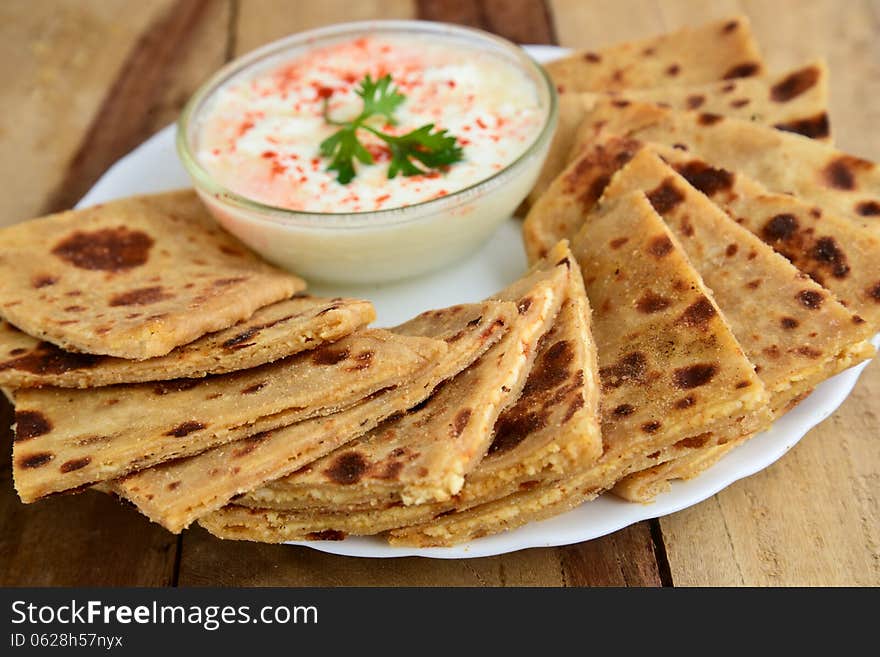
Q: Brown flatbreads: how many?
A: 12